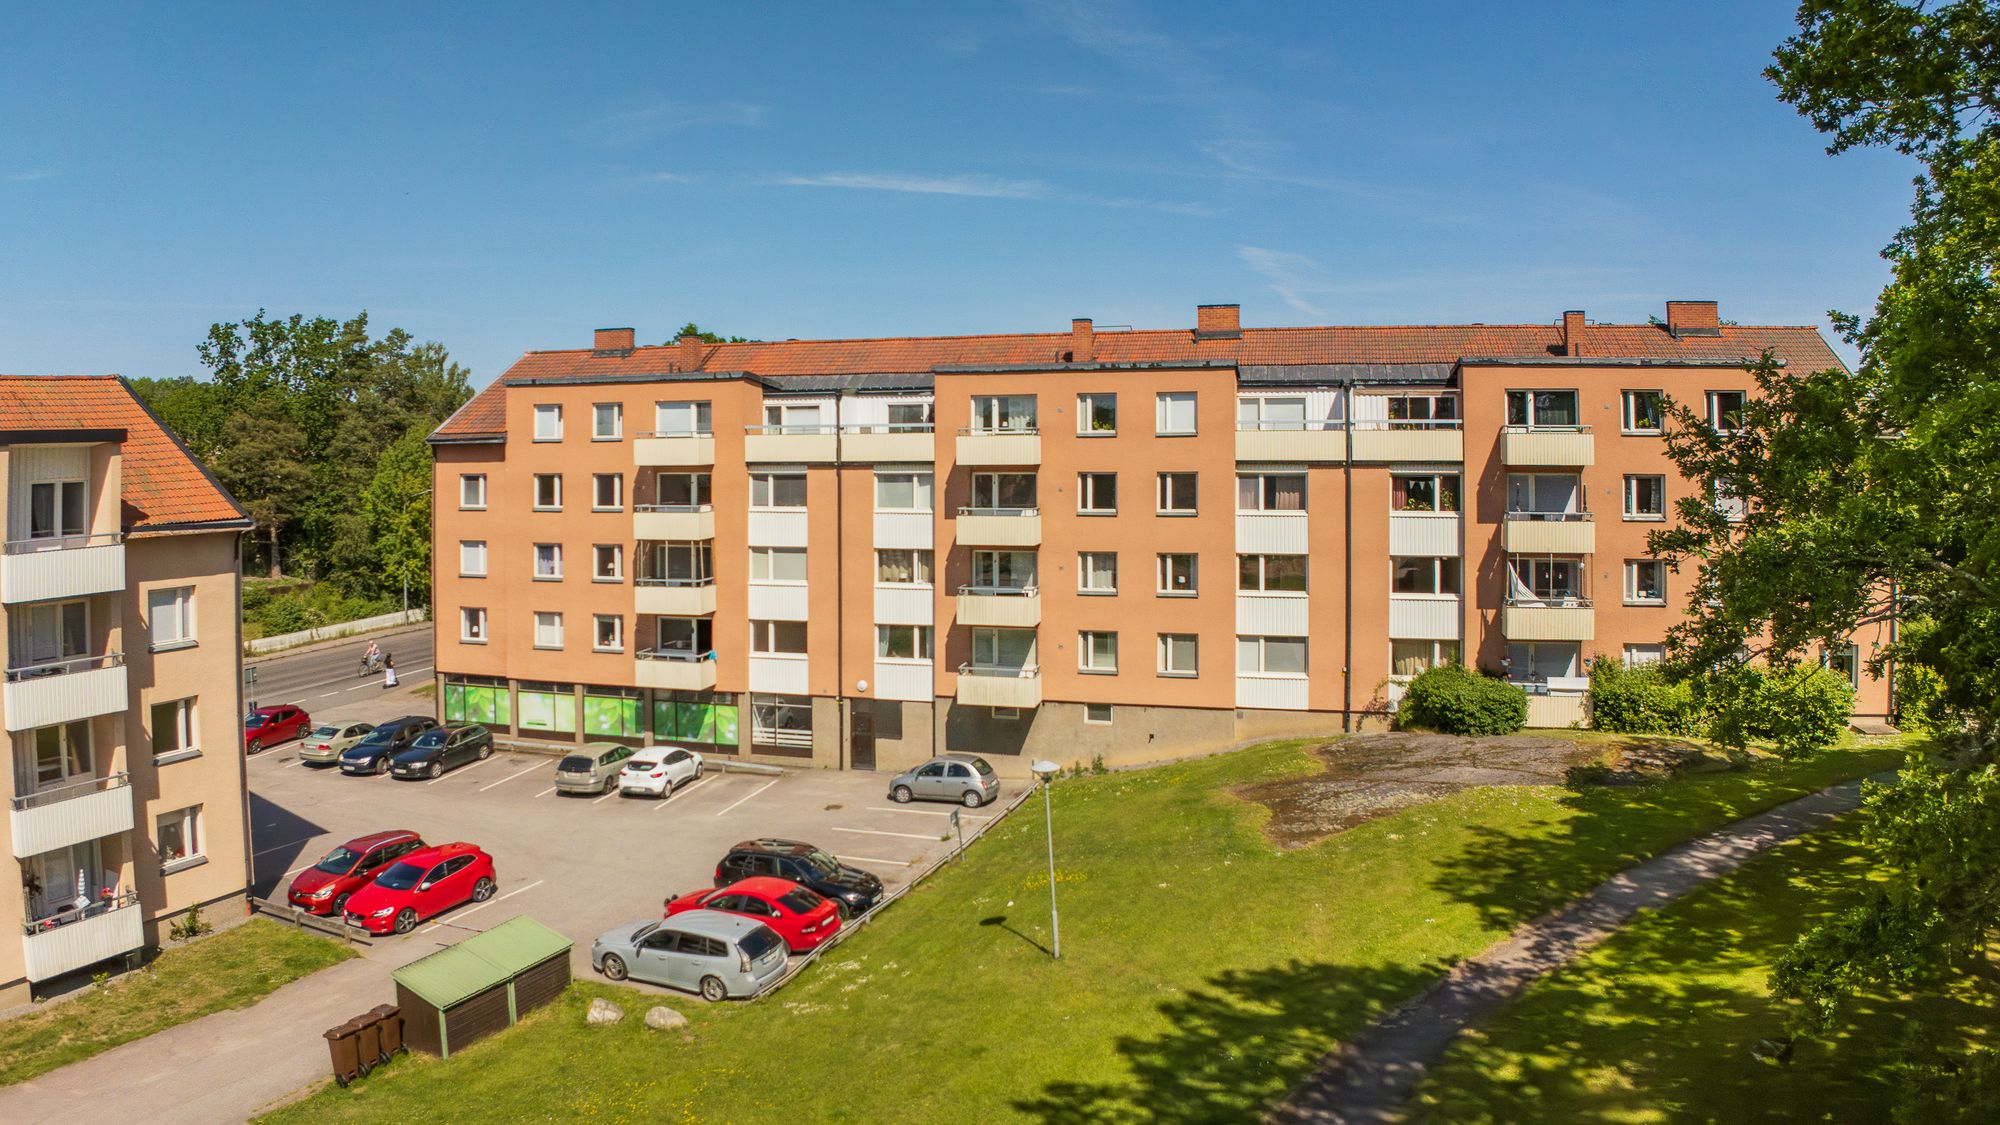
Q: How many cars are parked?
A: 12